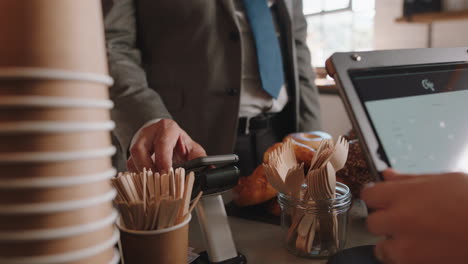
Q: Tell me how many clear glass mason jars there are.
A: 1